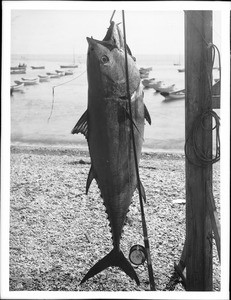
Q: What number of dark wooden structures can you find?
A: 1